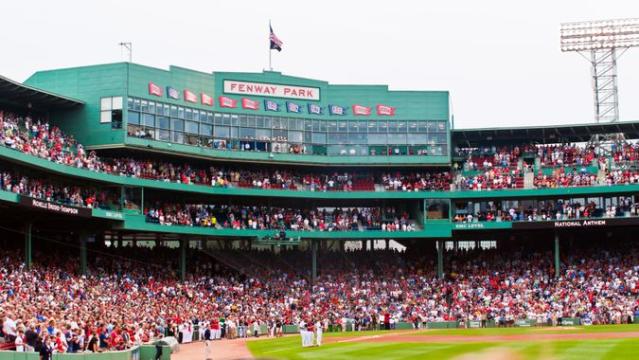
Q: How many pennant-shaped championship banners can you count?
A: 12